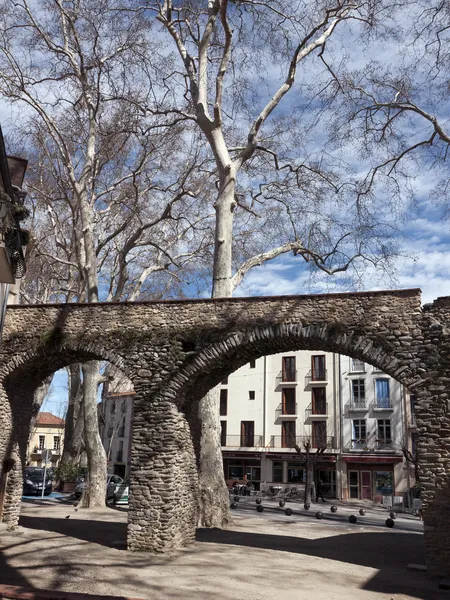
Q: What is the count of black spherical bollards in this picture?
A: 13